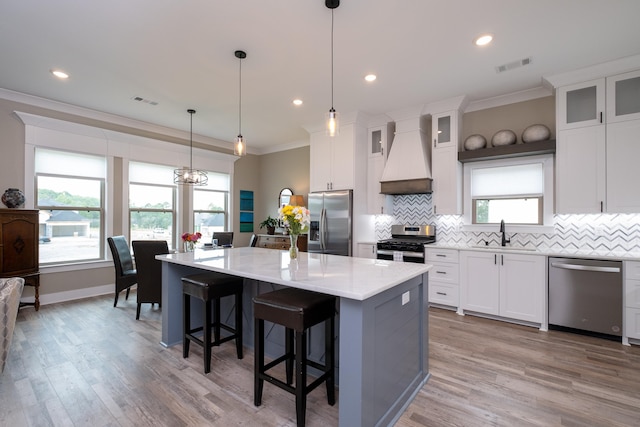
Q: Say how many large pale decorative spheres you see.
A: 3